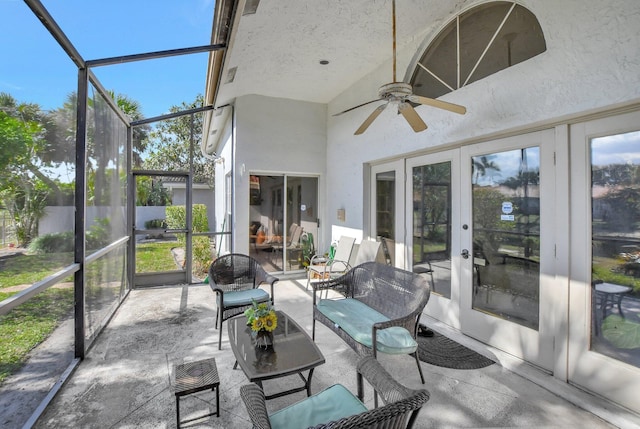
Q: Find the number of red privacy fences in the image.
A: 0